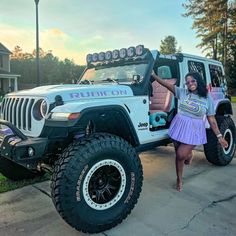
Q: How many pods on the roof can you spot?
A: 8